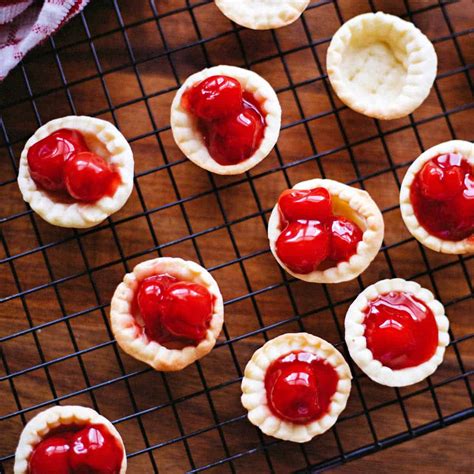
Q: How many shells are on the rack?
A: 10